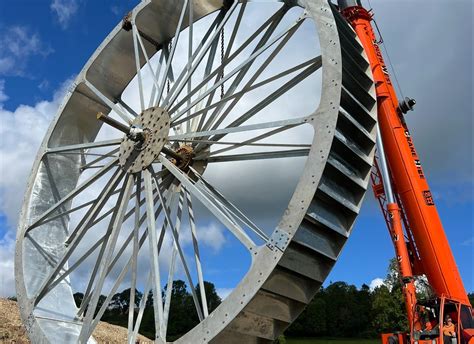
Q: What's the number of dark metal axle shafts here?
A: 1